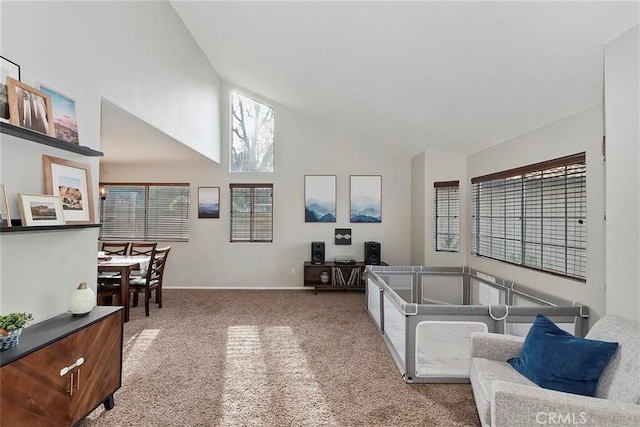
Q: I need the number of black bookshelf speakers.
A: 2